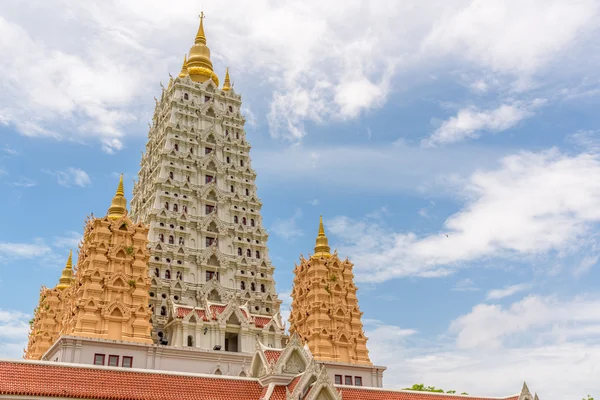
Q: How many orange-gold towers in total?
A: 3